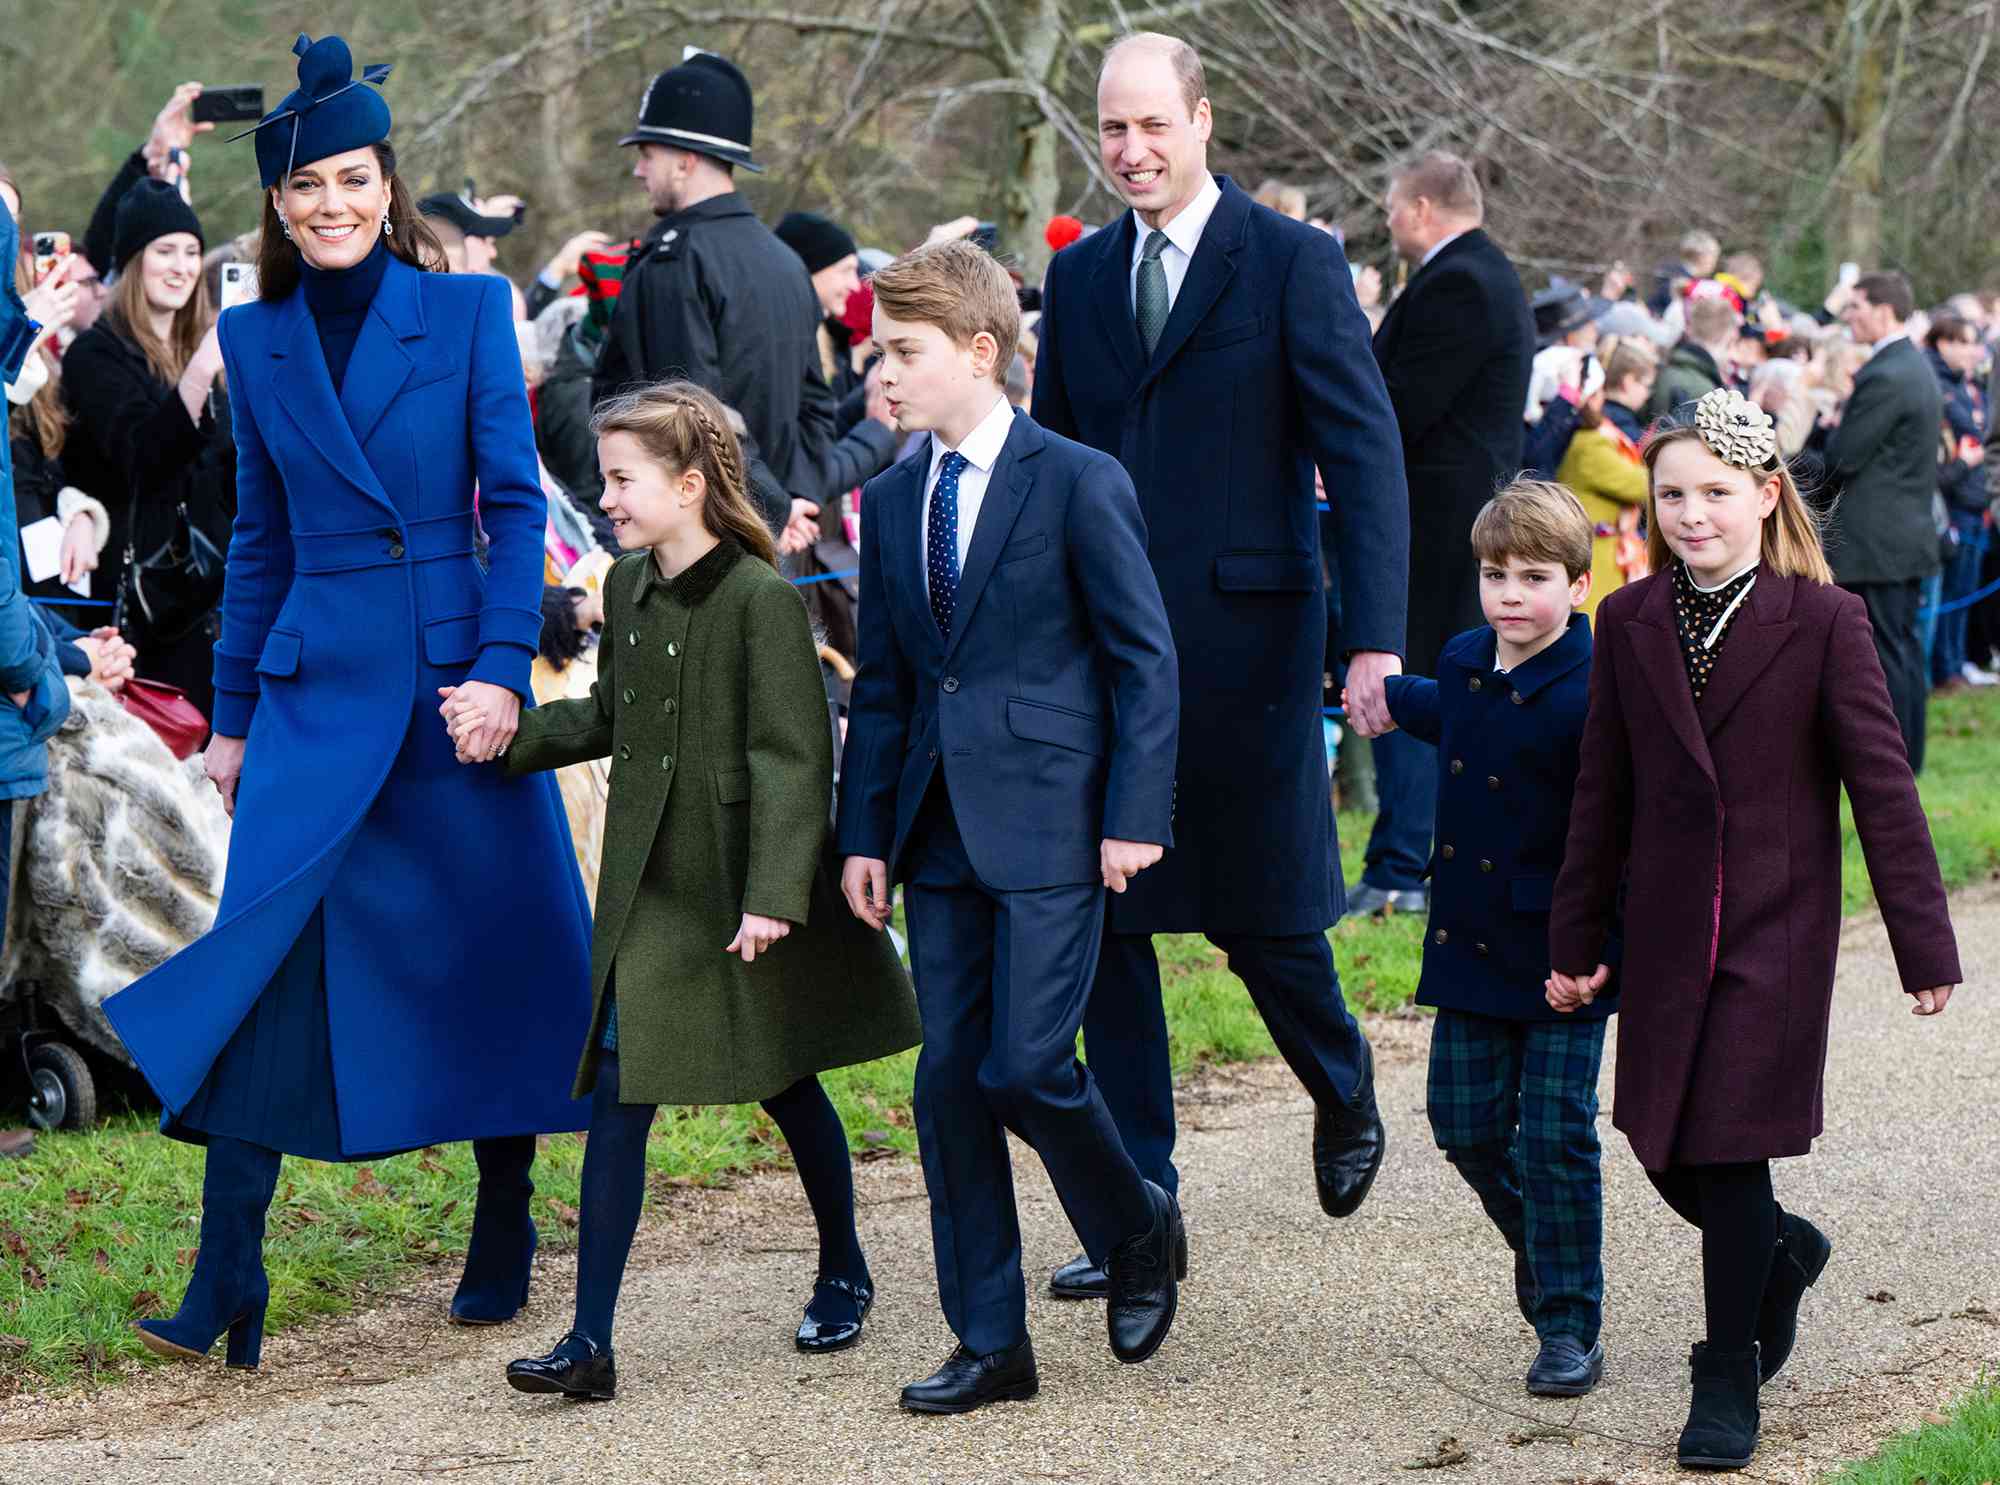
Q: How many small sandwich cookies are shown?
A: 0